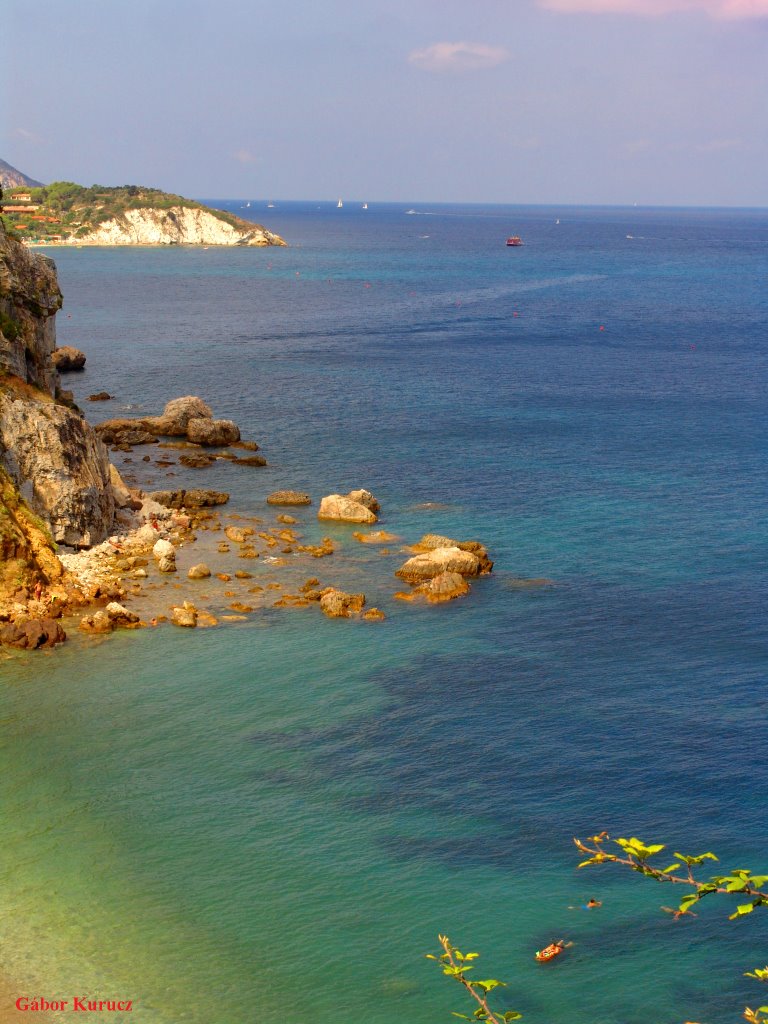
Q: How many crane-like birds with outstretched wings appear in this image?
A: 0